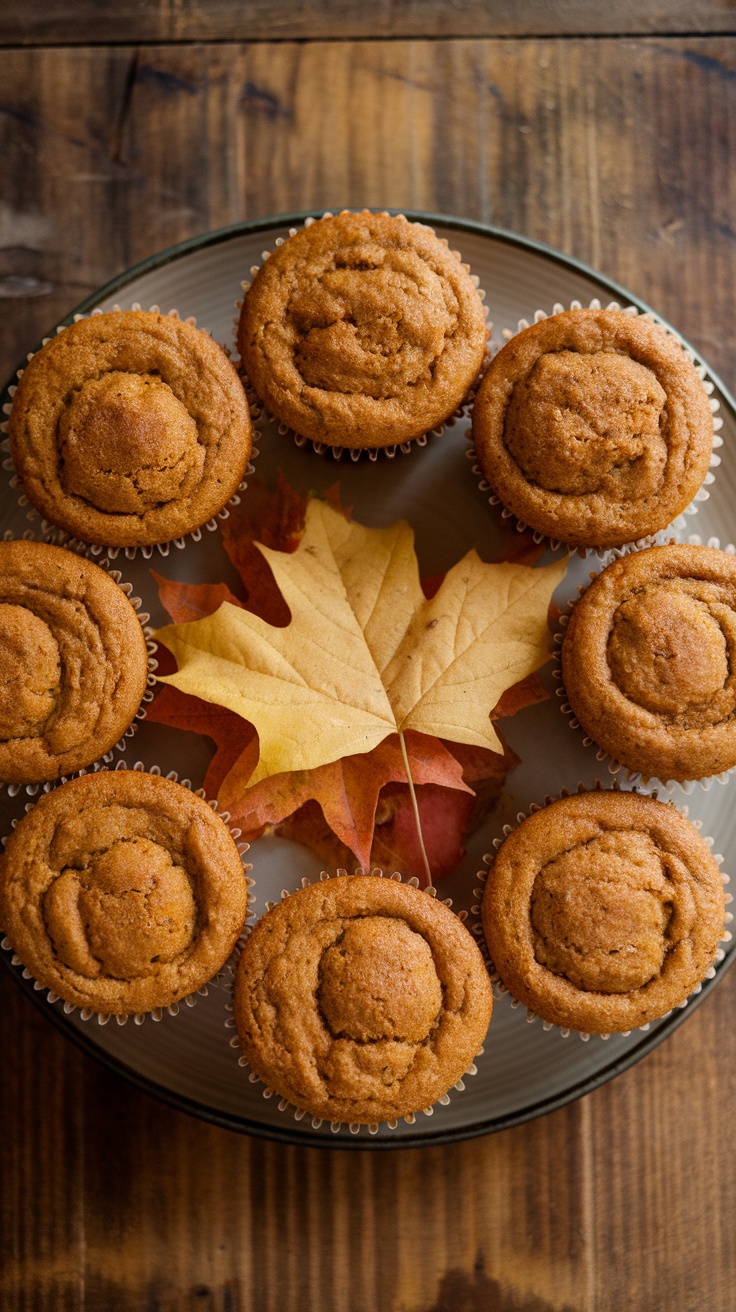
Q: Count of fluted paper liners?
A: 8